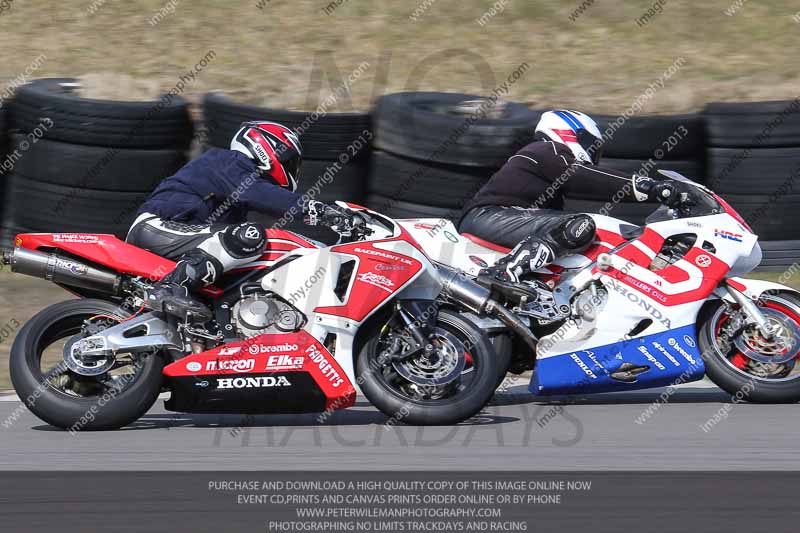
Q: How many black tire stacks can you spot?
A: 5